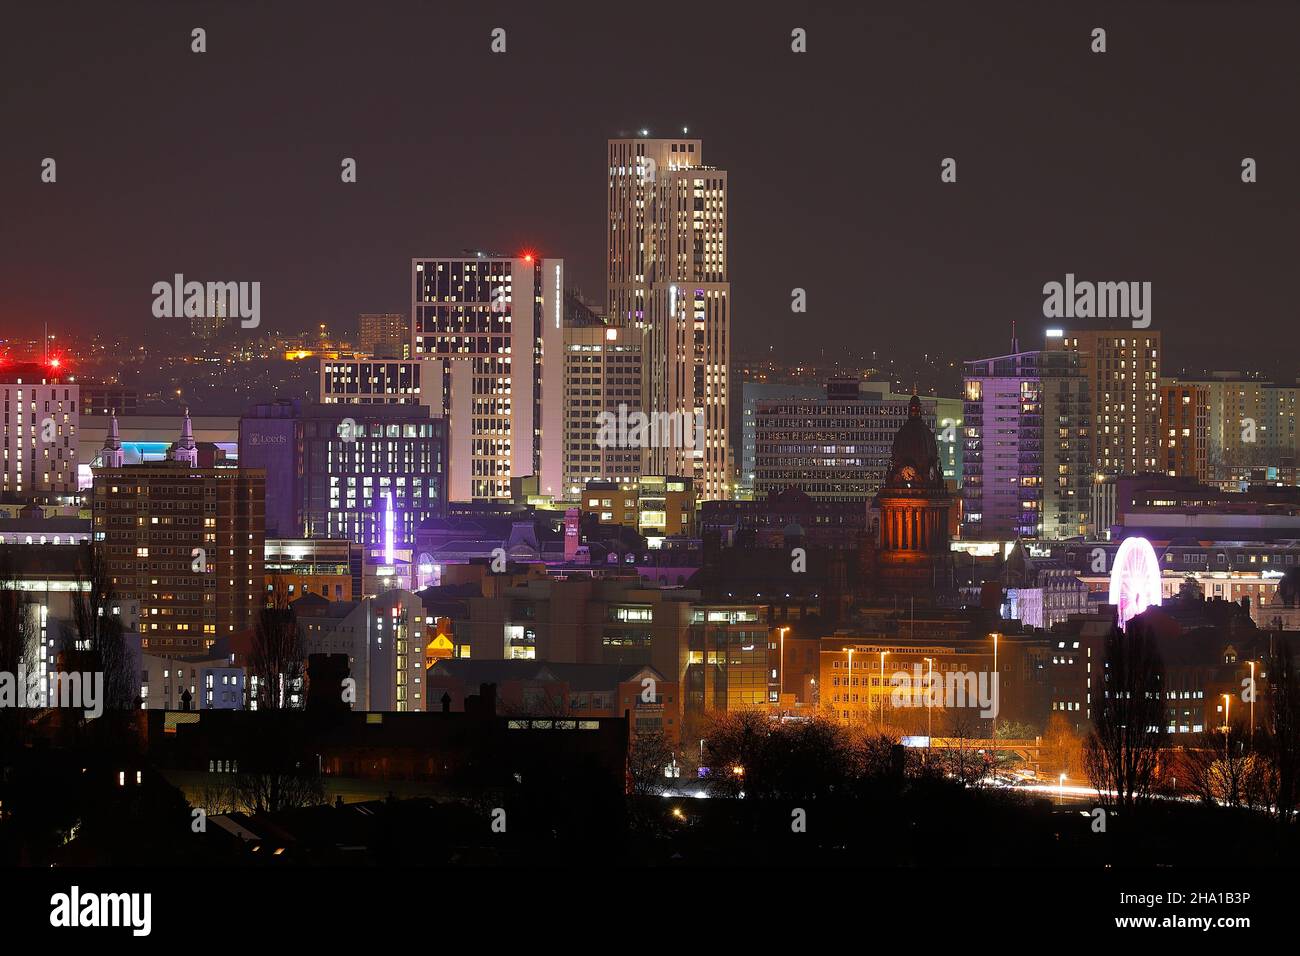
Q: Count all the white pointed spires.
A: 2